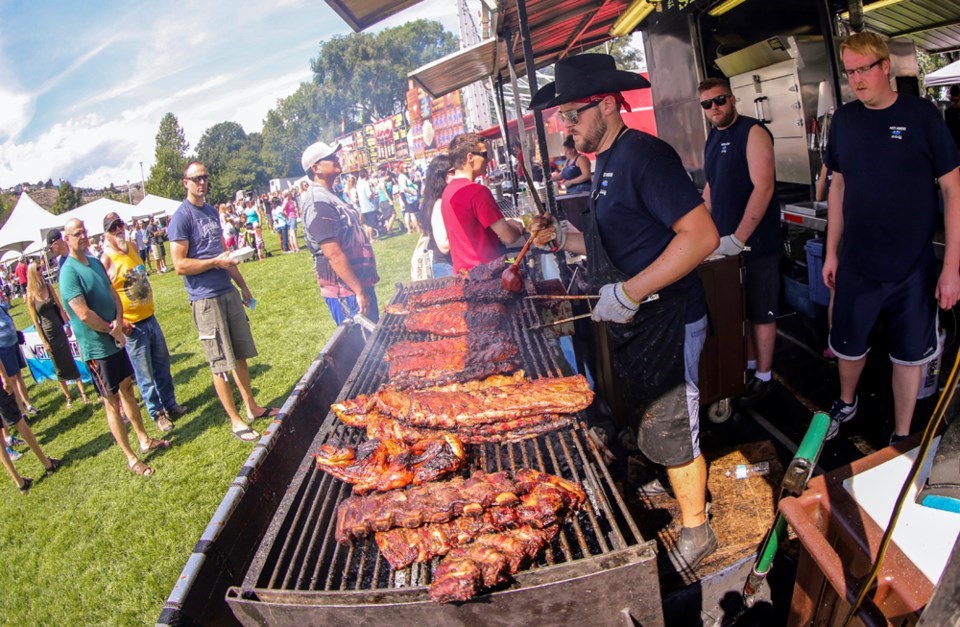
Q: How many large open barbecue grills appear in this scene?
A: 1